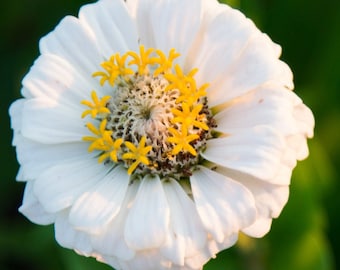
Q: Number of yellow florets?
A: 12